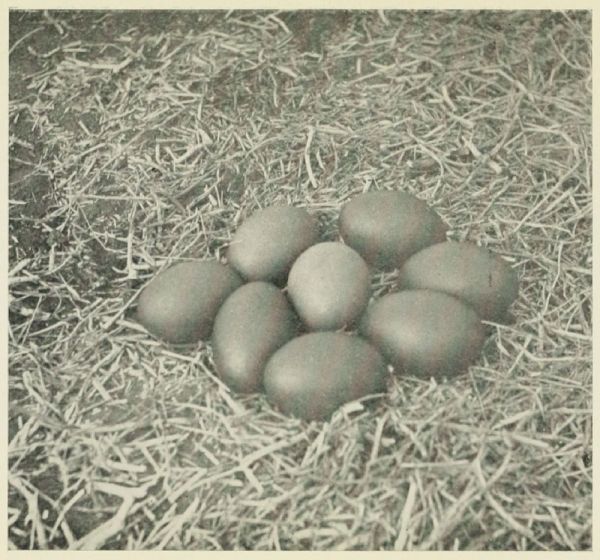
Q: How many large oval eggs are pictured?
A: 8